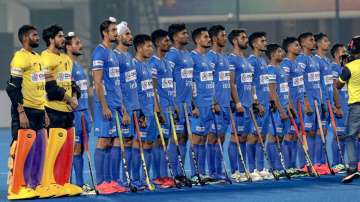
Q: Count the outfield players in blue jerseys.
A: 15